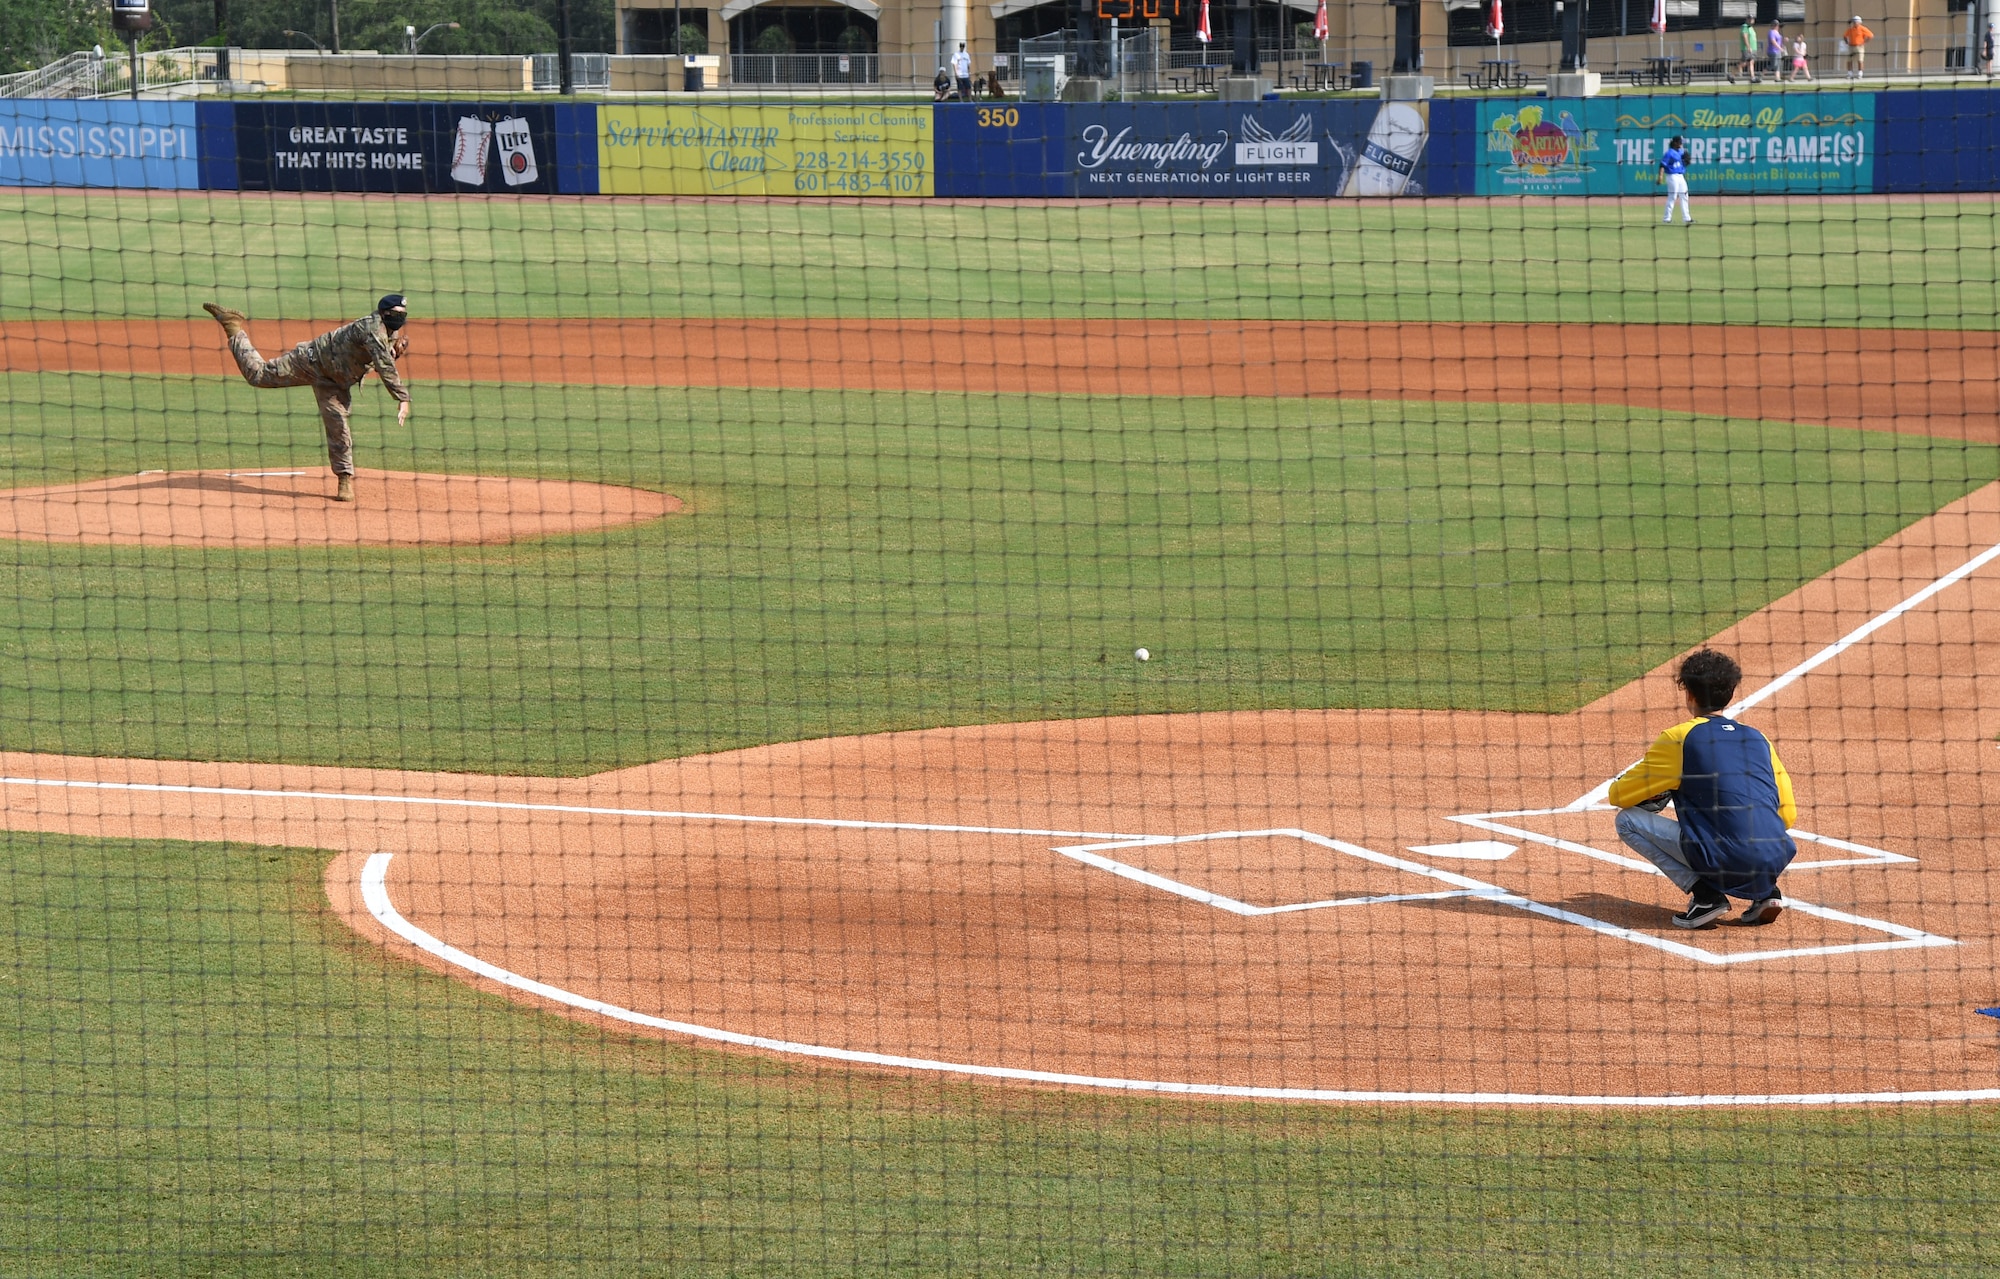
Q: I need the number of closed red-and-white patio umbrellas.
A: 4